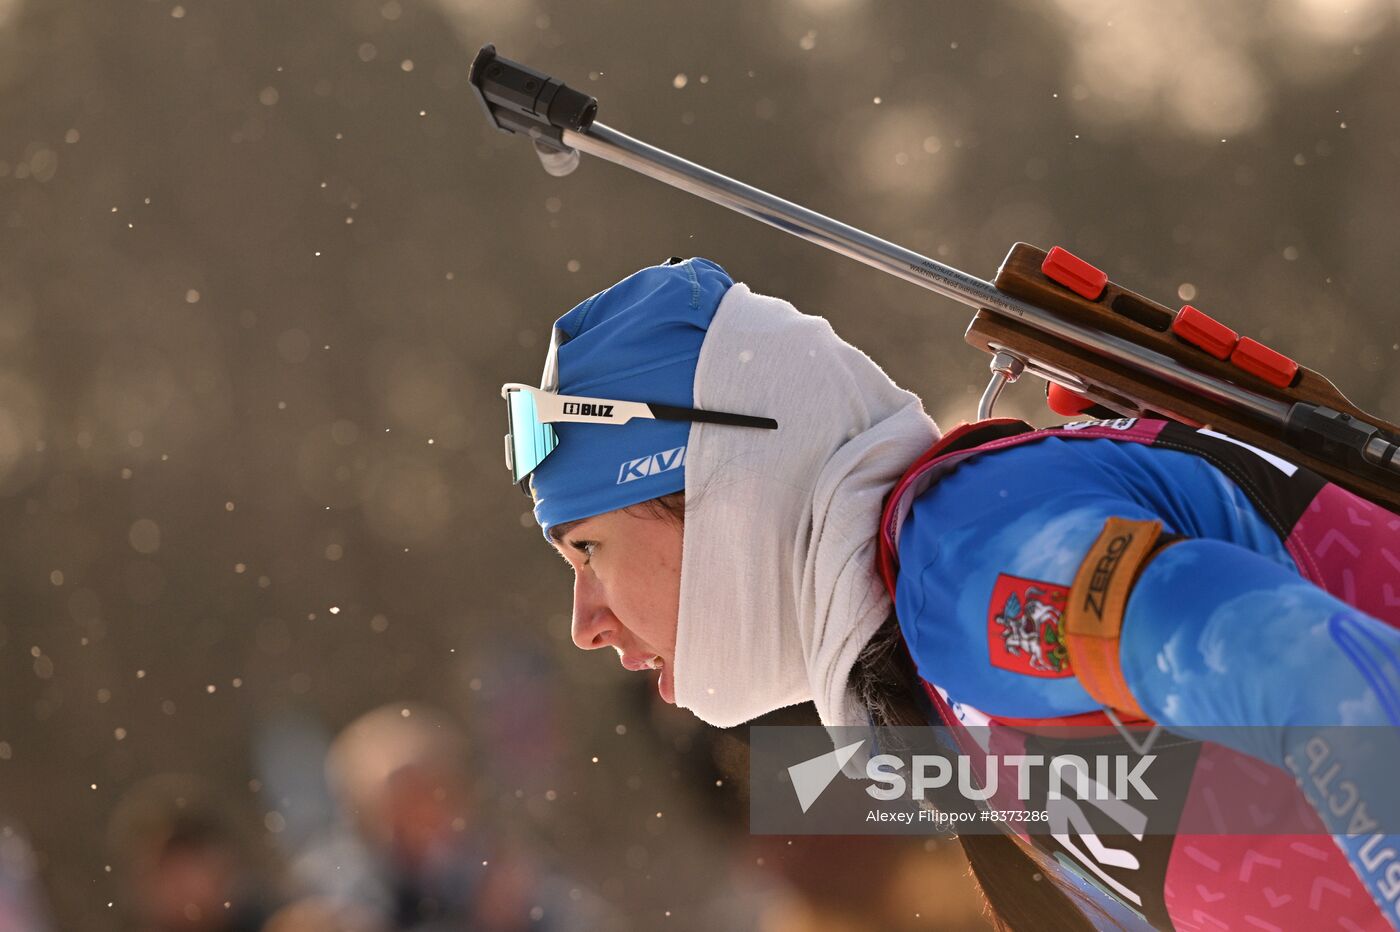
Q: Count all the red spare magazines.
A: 3